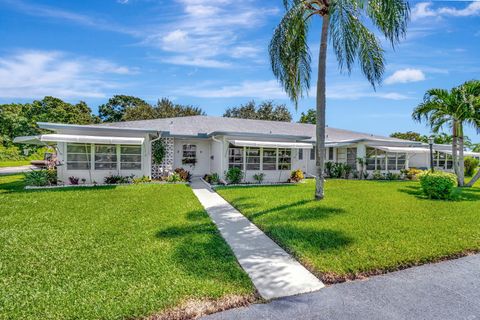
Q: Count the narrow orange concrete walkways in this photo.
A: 0